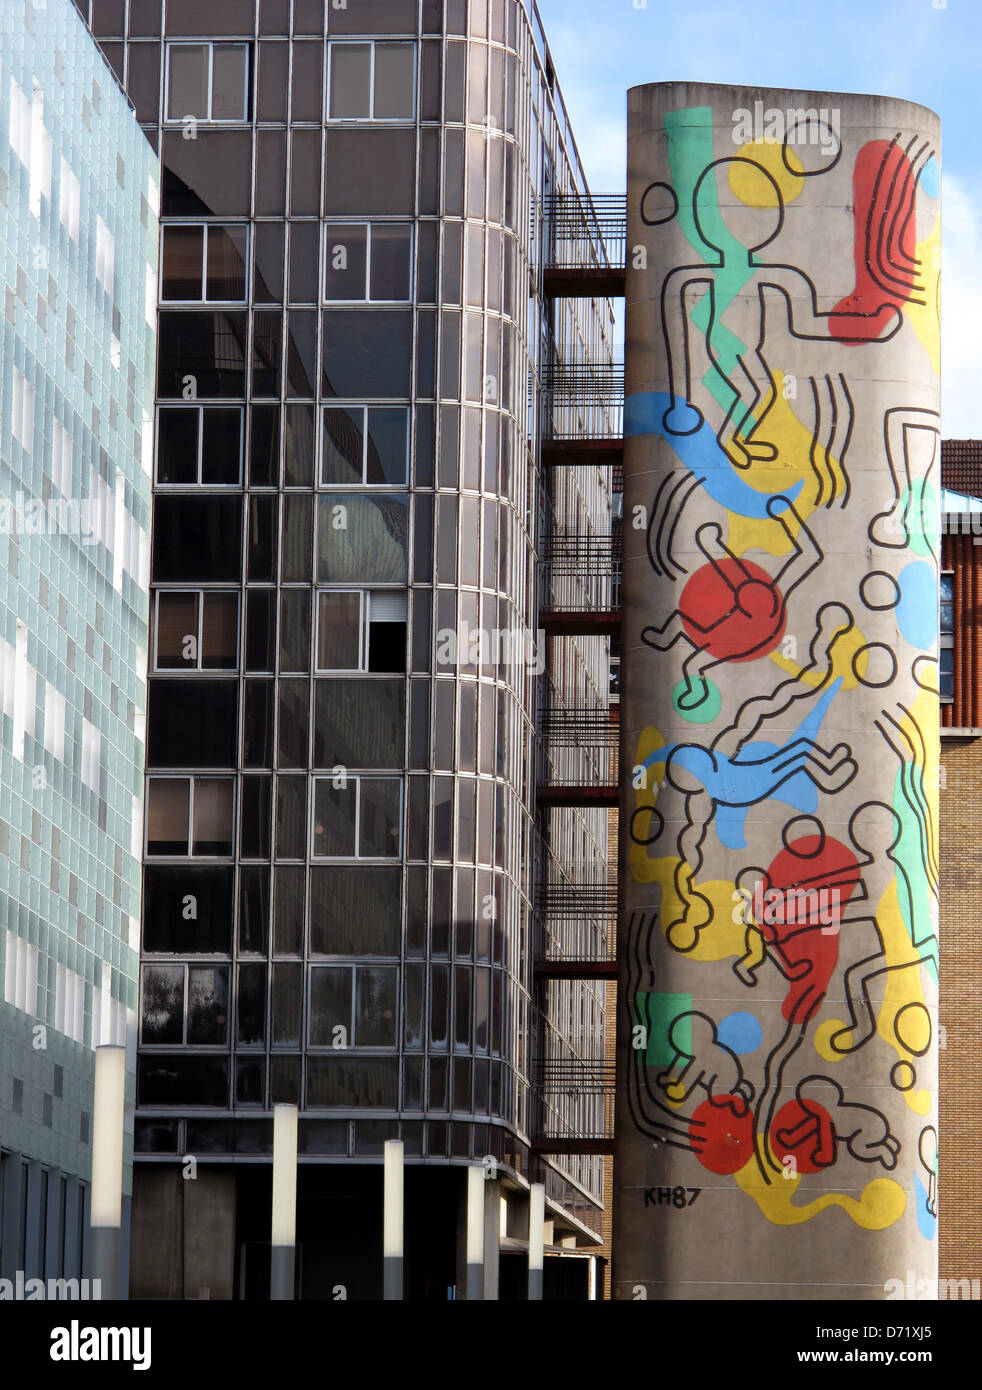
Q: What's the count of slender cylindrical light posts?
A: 5